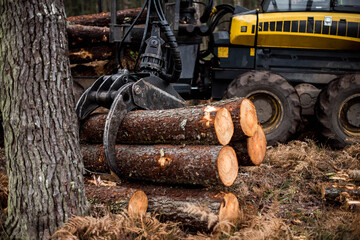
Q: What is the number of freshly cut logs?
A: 6